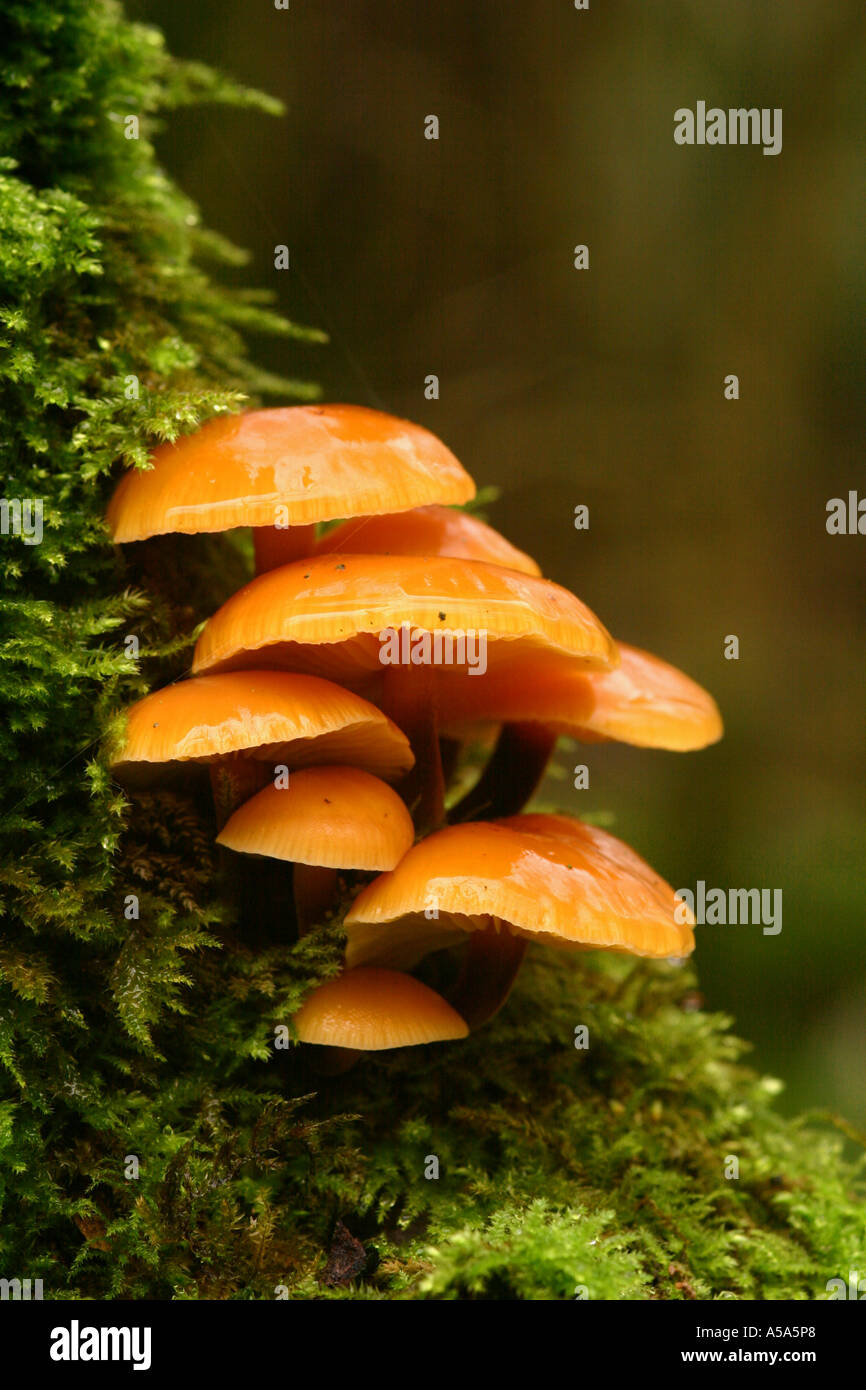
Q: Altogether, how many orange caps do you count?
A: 8